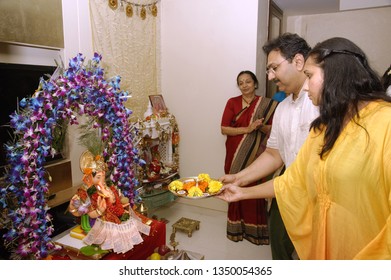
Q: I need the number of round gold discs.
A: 4